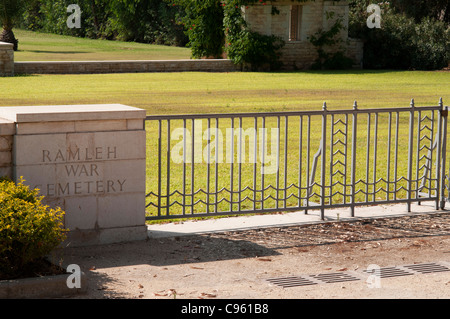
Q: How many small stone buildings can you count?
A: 1